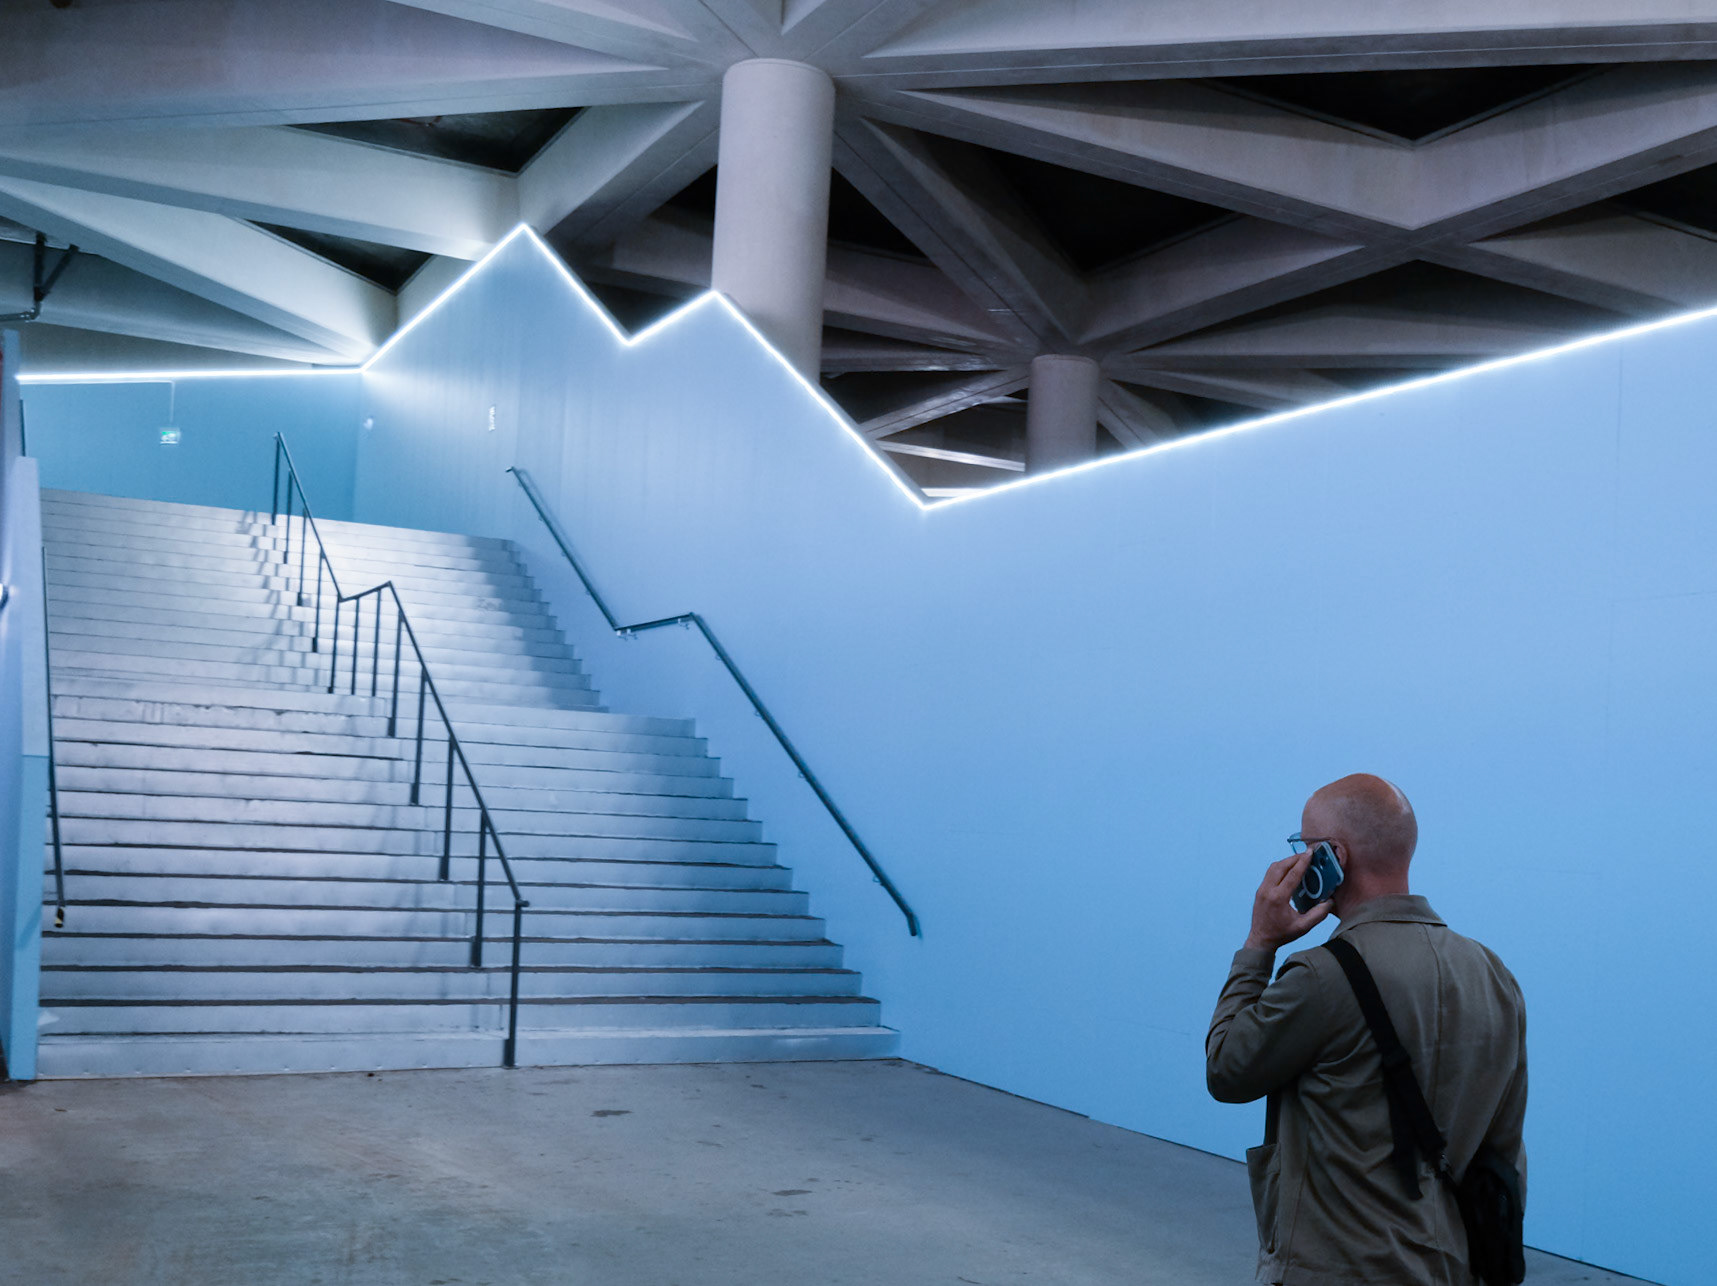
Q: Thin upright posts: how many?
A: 12